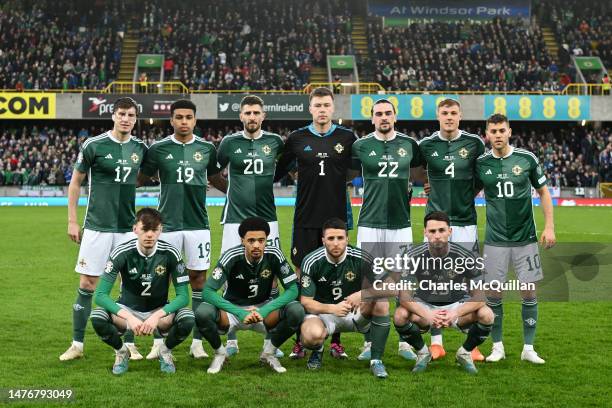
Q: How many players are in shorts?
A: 11